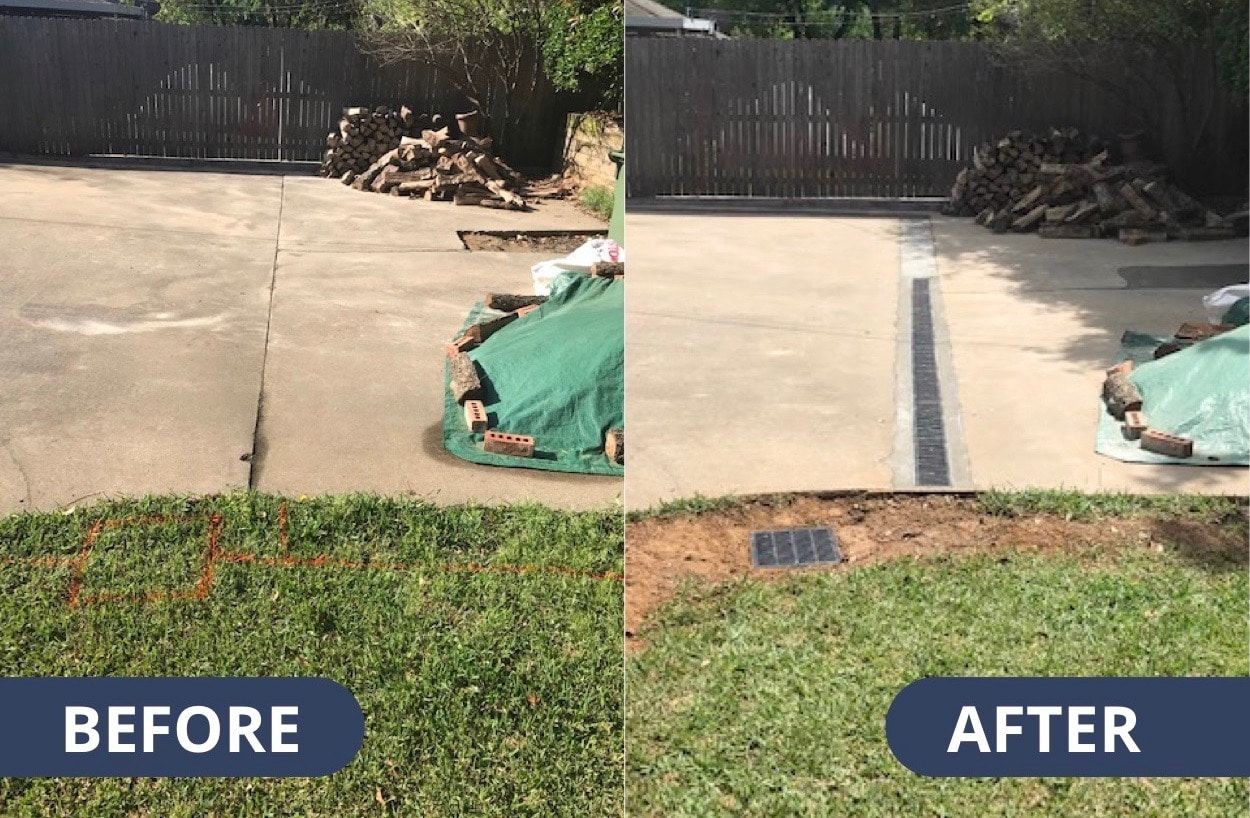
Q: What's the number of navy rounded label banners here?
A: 2